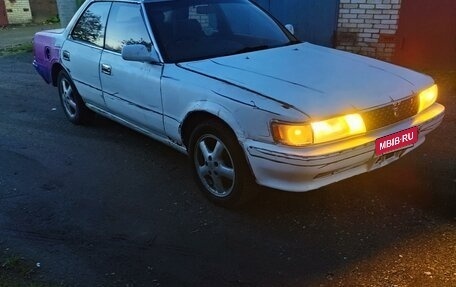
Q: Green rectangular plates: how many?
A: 0